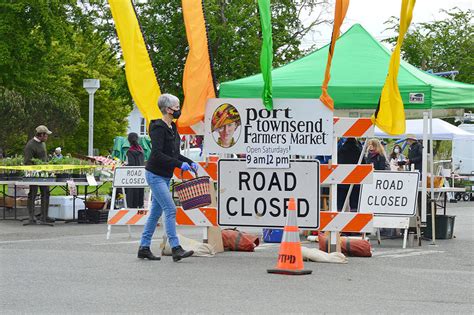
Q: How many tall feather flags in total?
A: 5